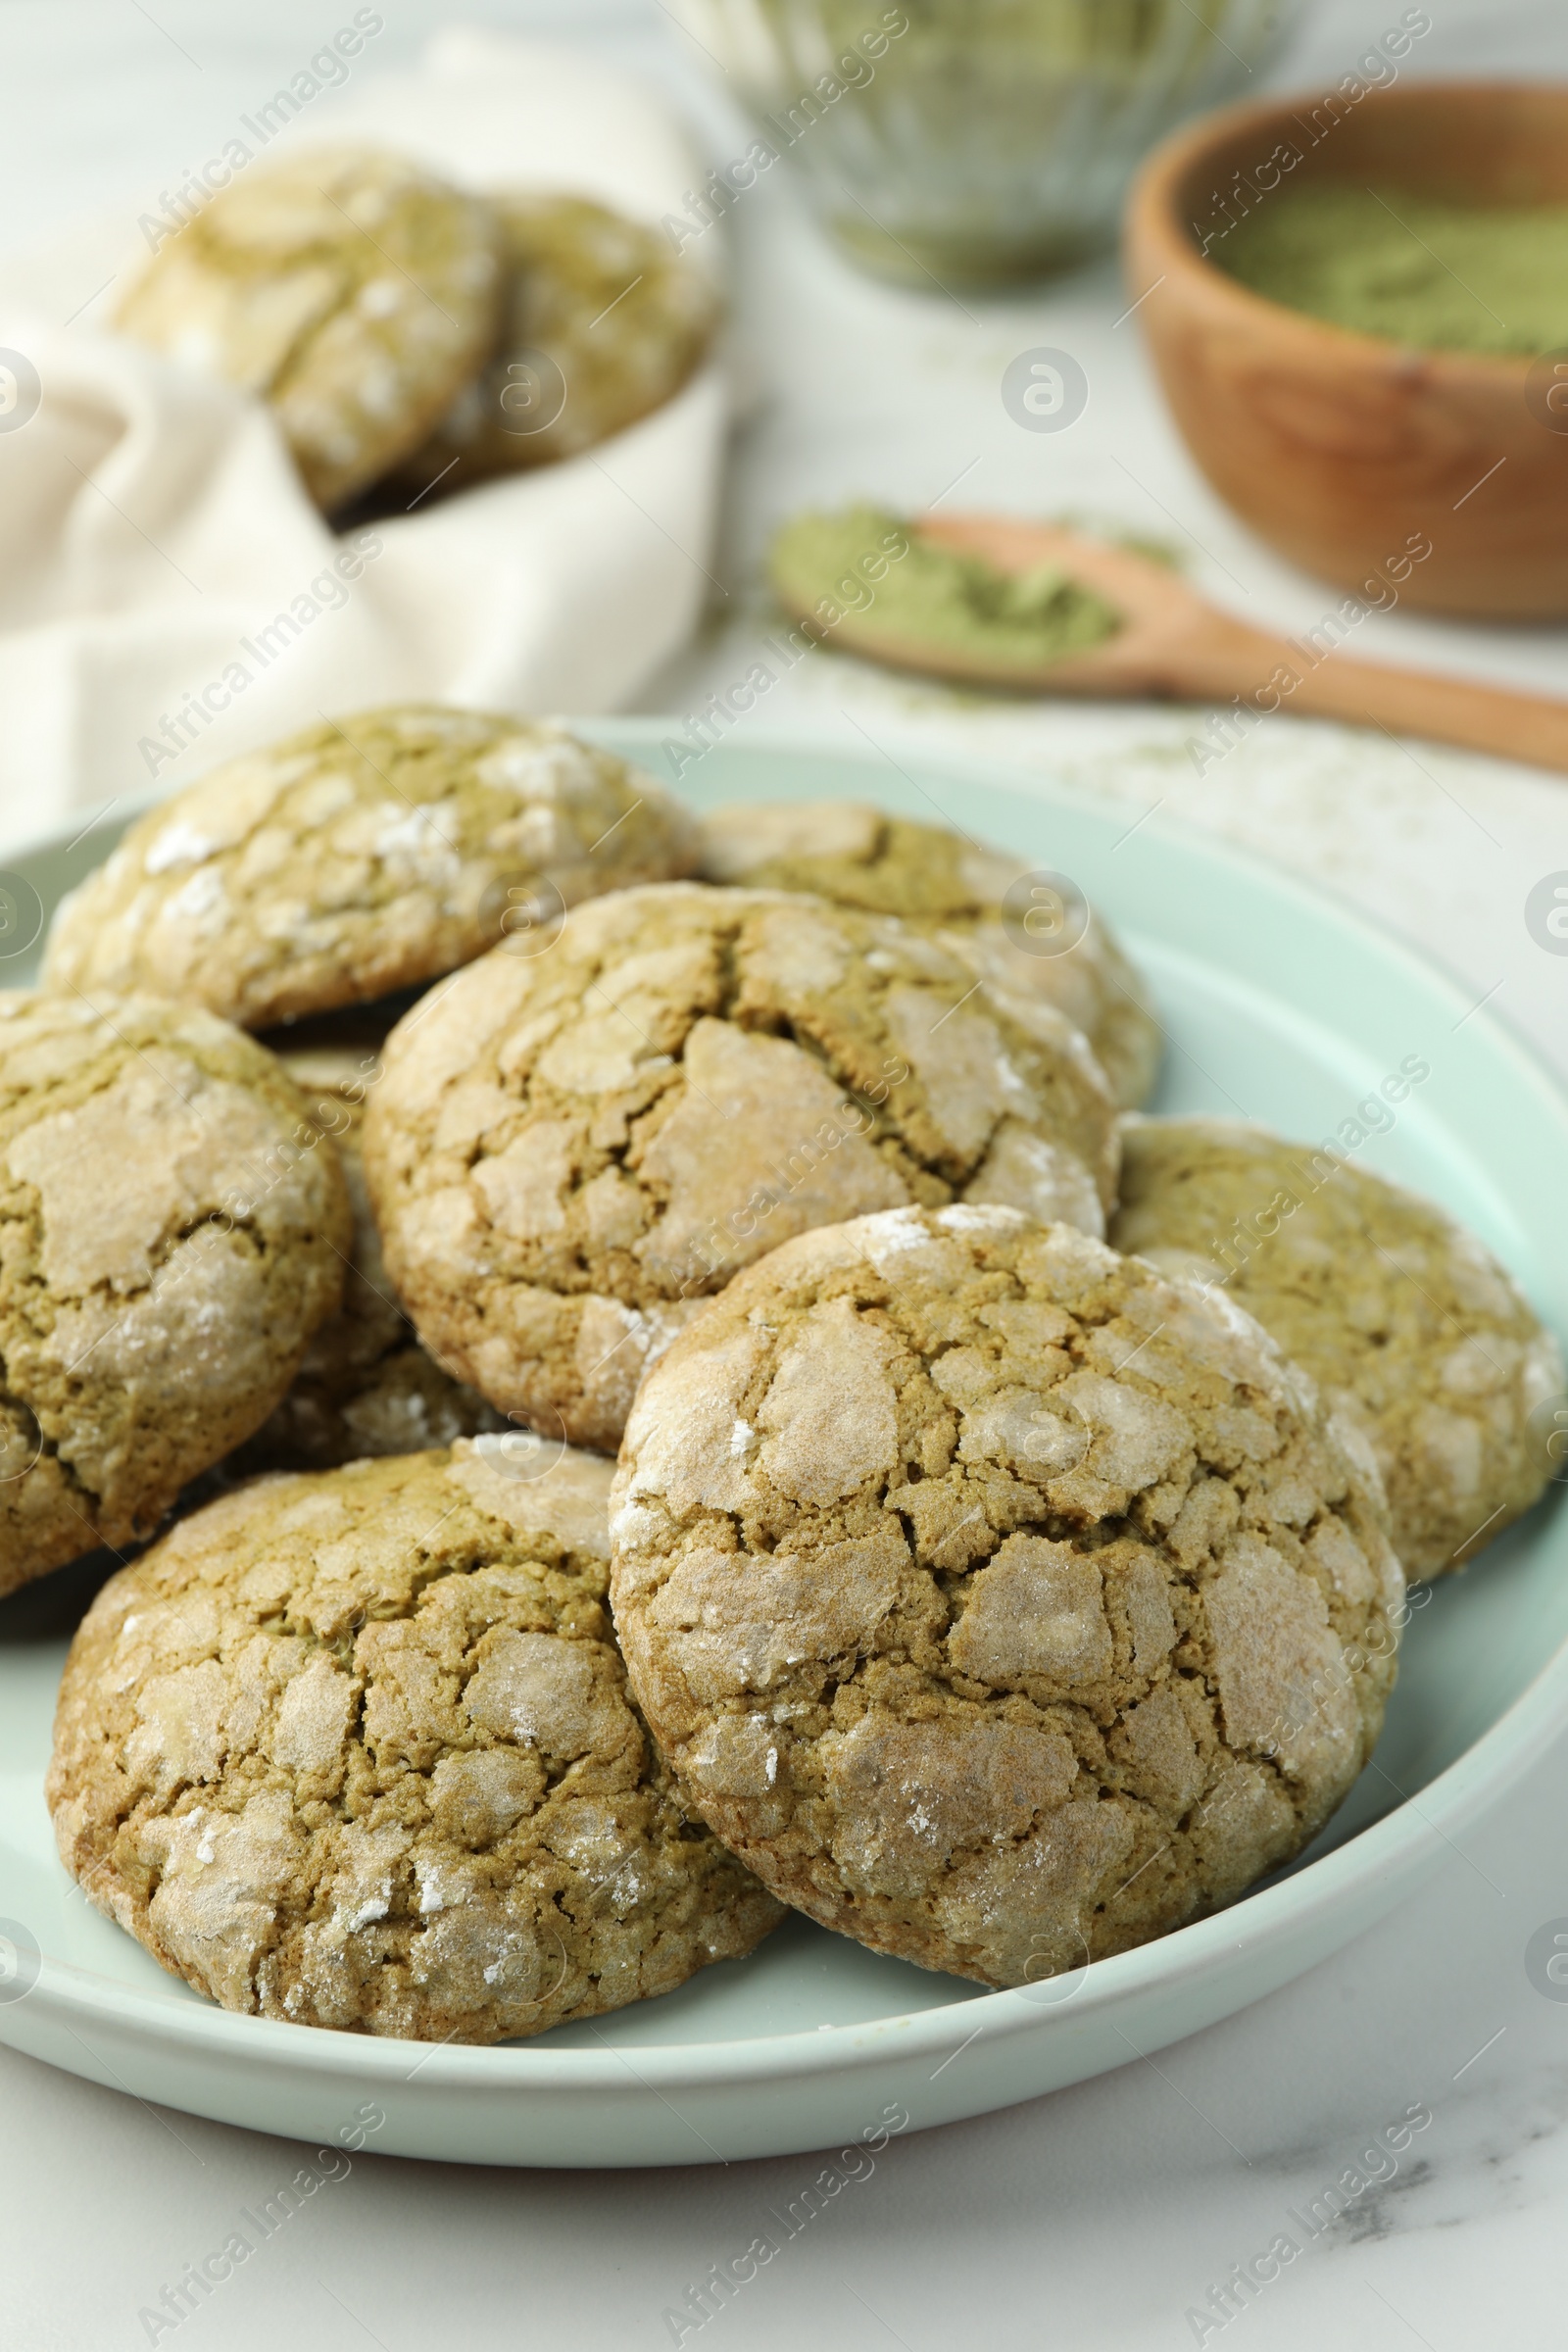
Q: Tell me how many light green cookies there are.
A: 10